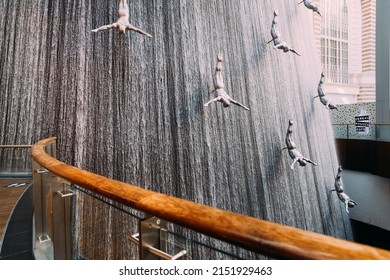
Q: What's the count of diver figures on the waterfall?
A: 7